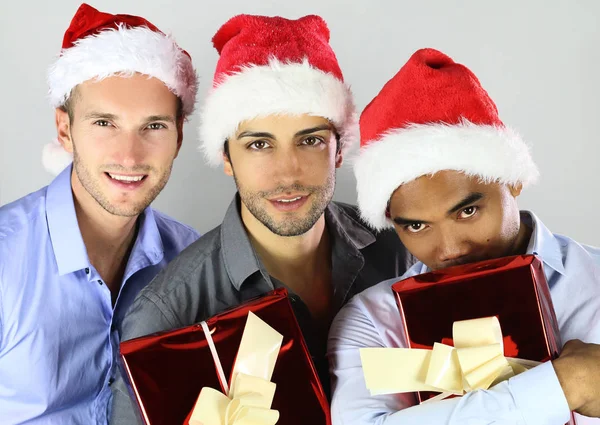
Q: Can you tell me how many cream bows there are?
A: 2